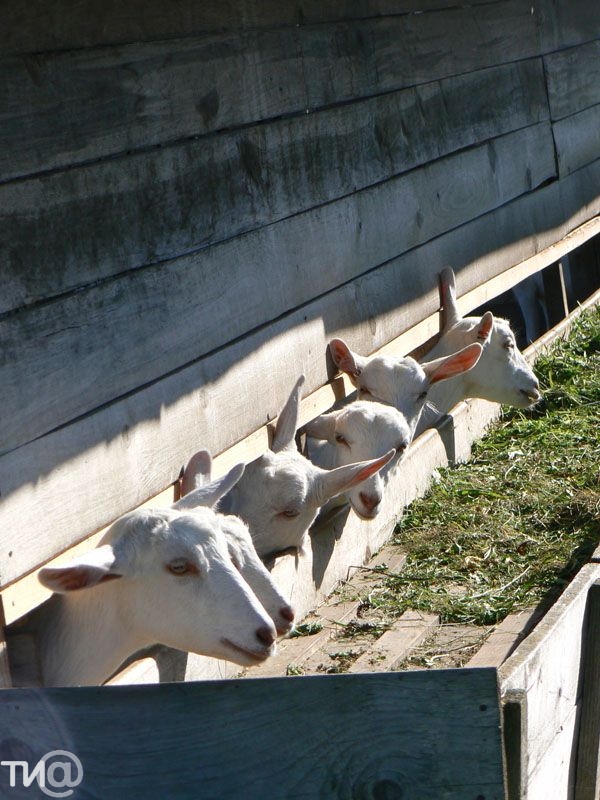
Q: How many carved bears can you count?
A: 0